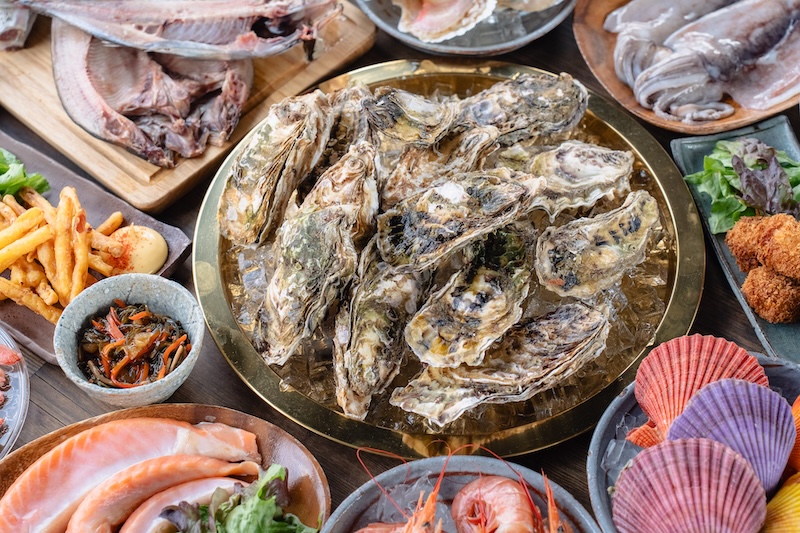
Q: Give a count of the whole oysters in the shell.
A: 13